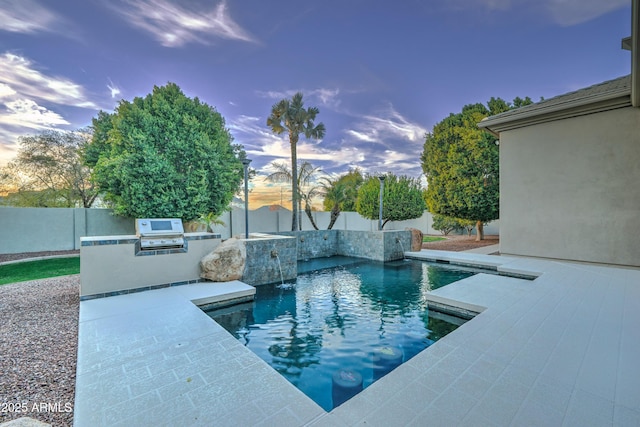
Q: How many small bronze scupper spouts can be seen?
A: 4